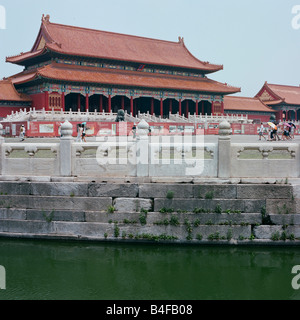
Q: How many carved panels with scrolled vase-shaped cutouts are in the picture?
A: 4